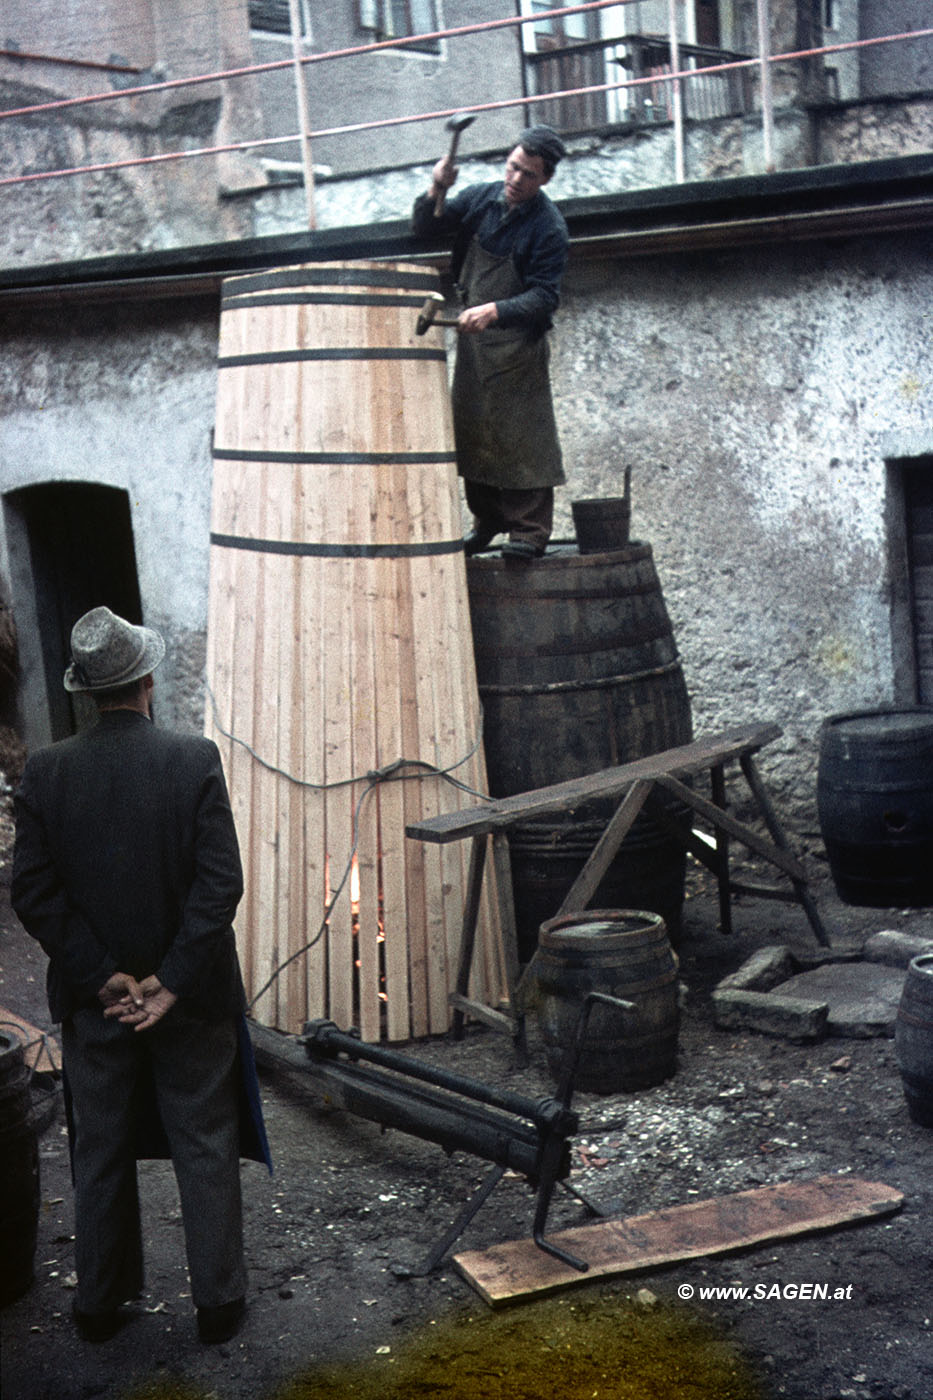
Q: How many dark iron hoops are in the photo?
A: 5